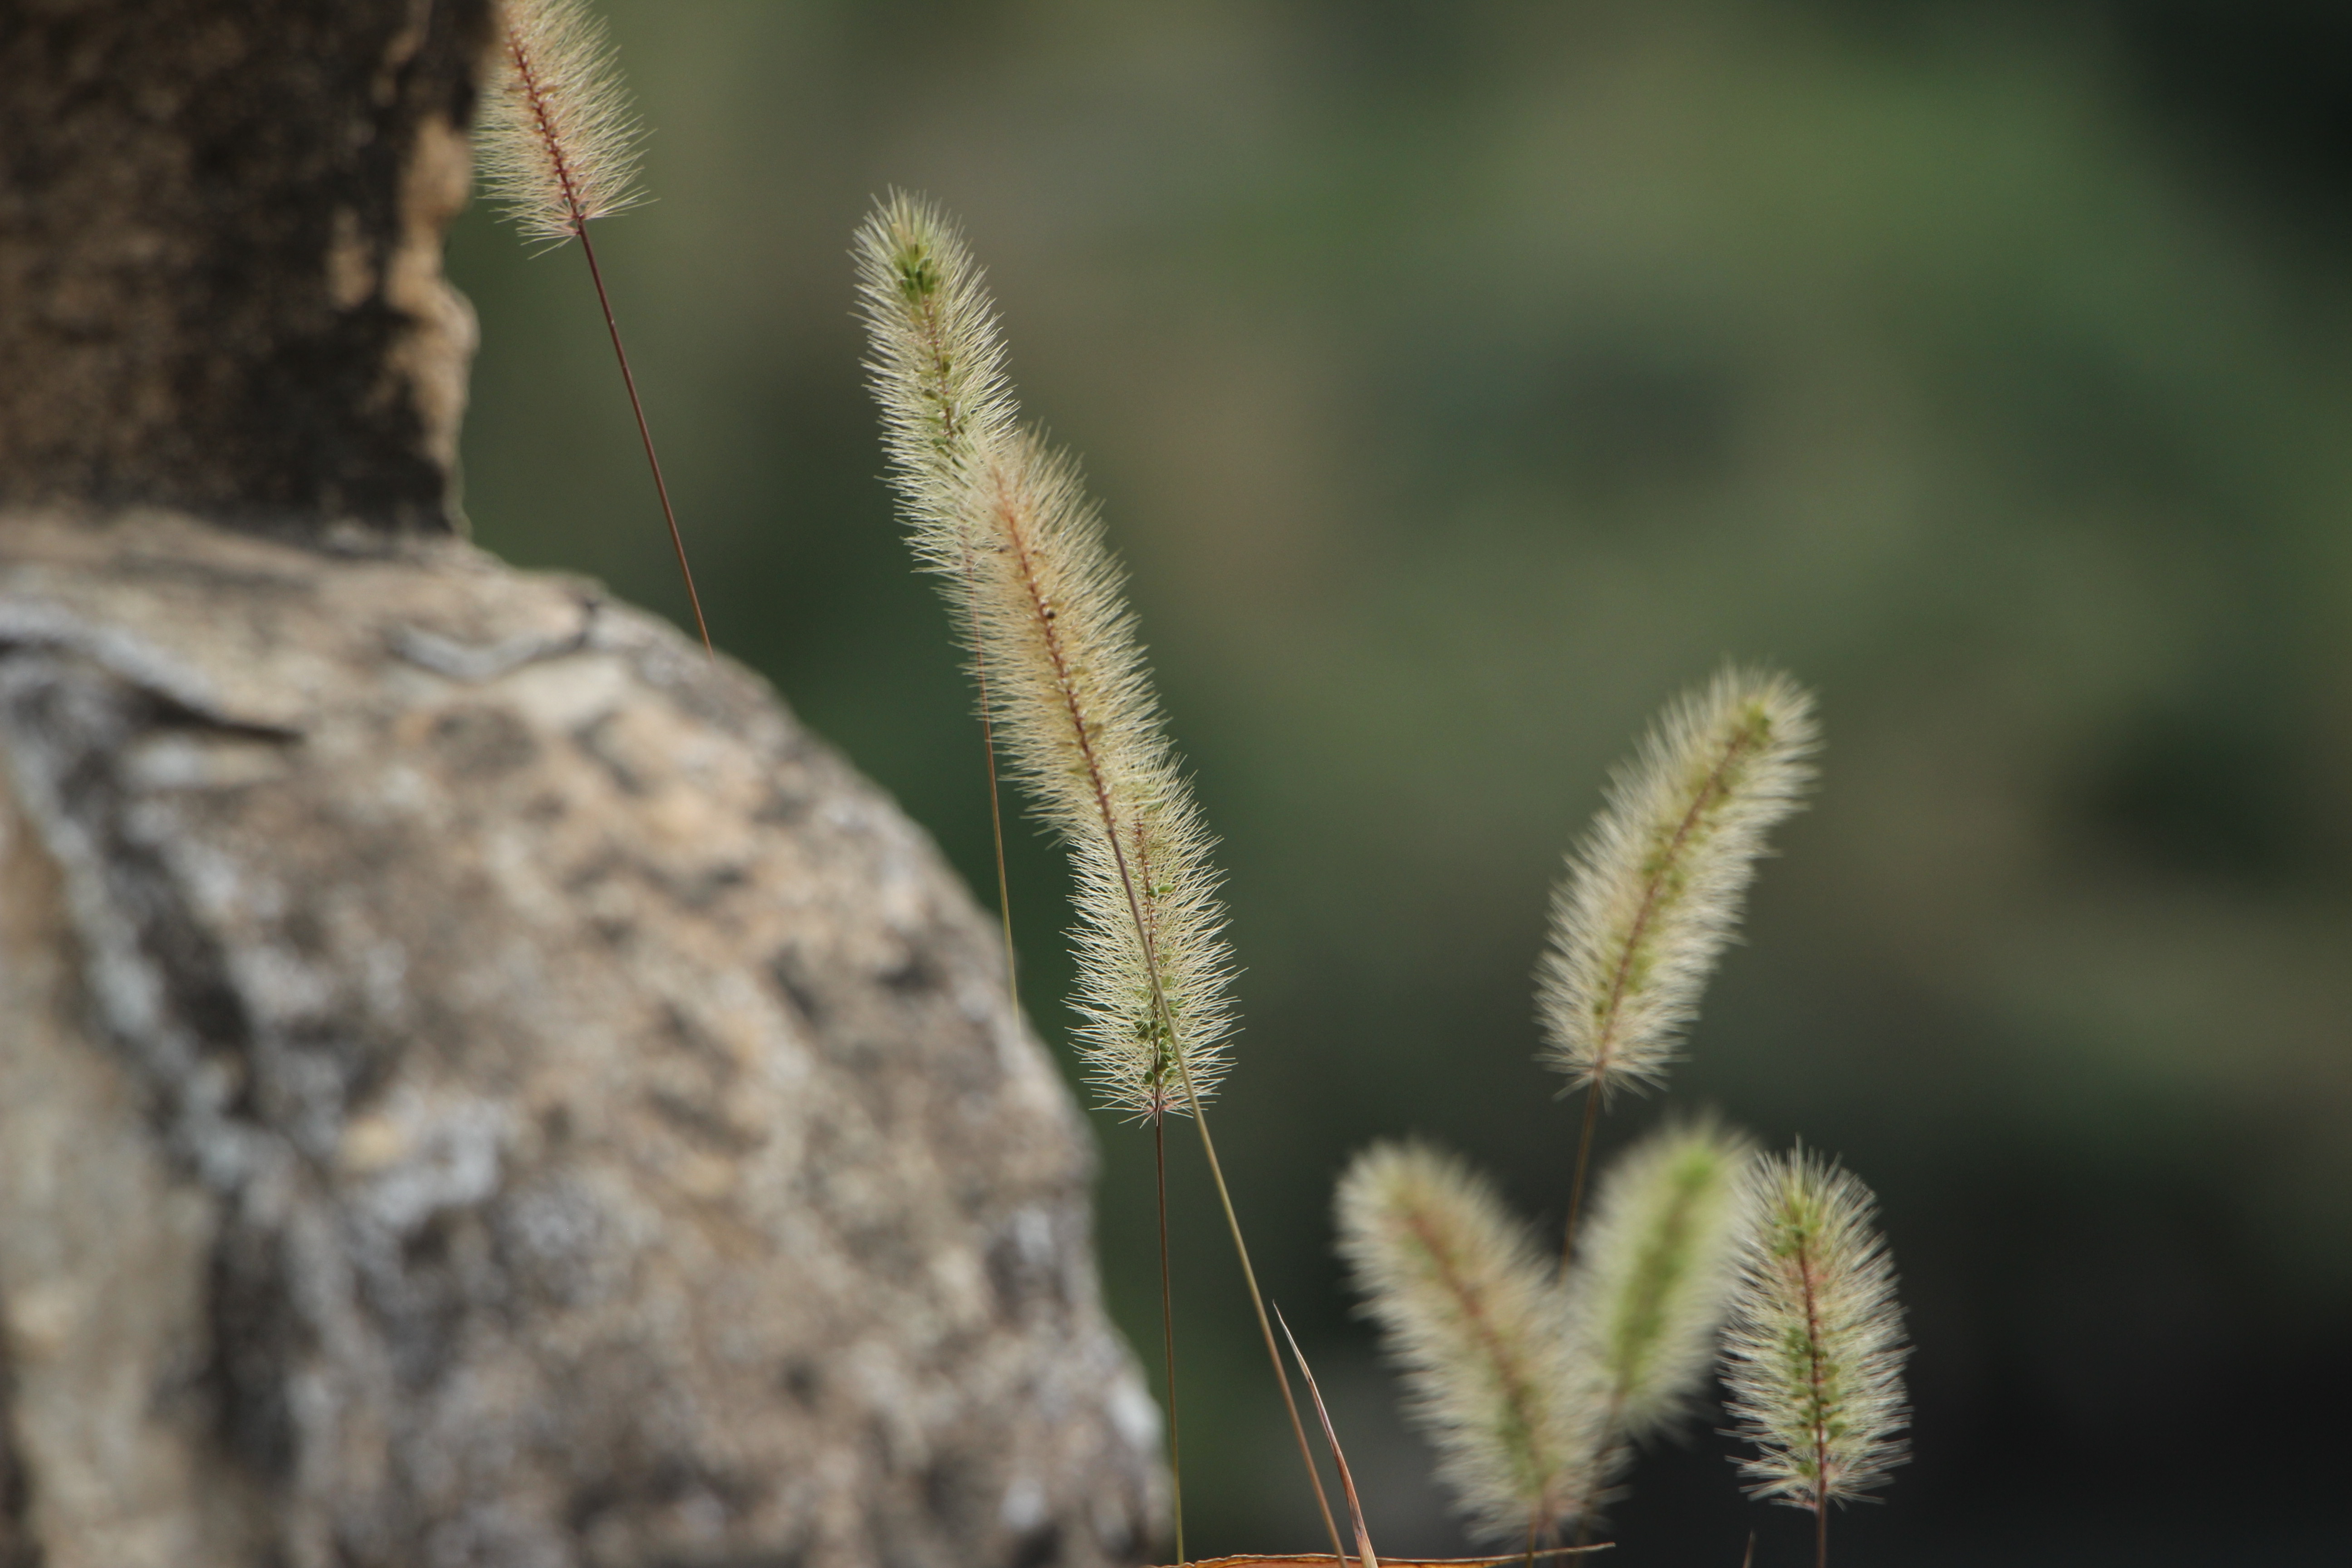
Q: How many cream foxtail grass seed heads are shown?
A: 8